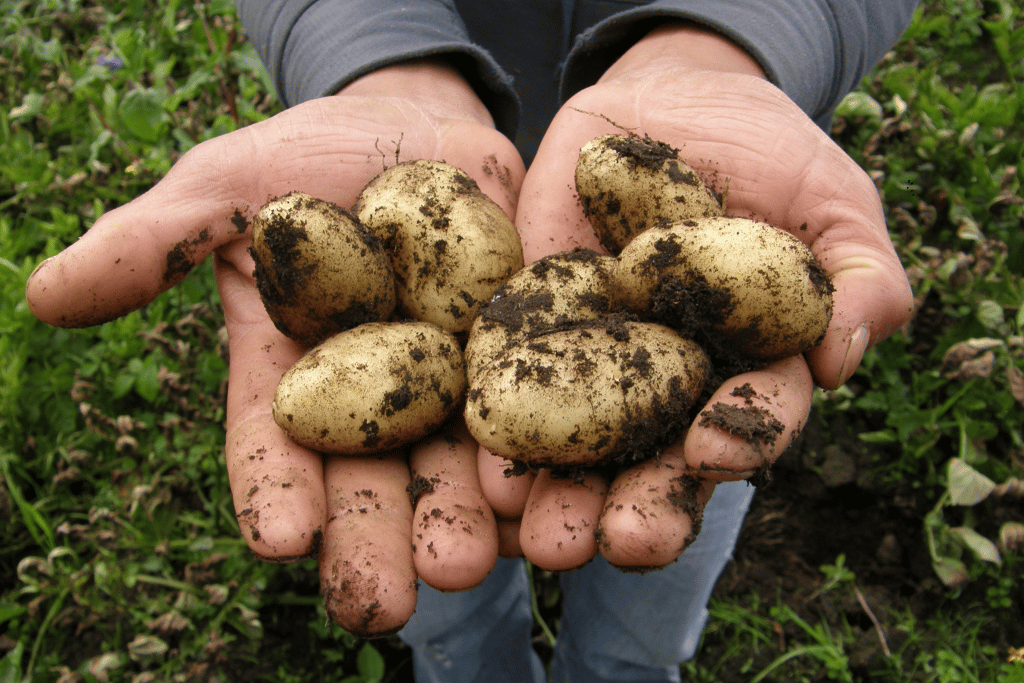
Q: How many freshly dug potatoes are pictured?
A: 7